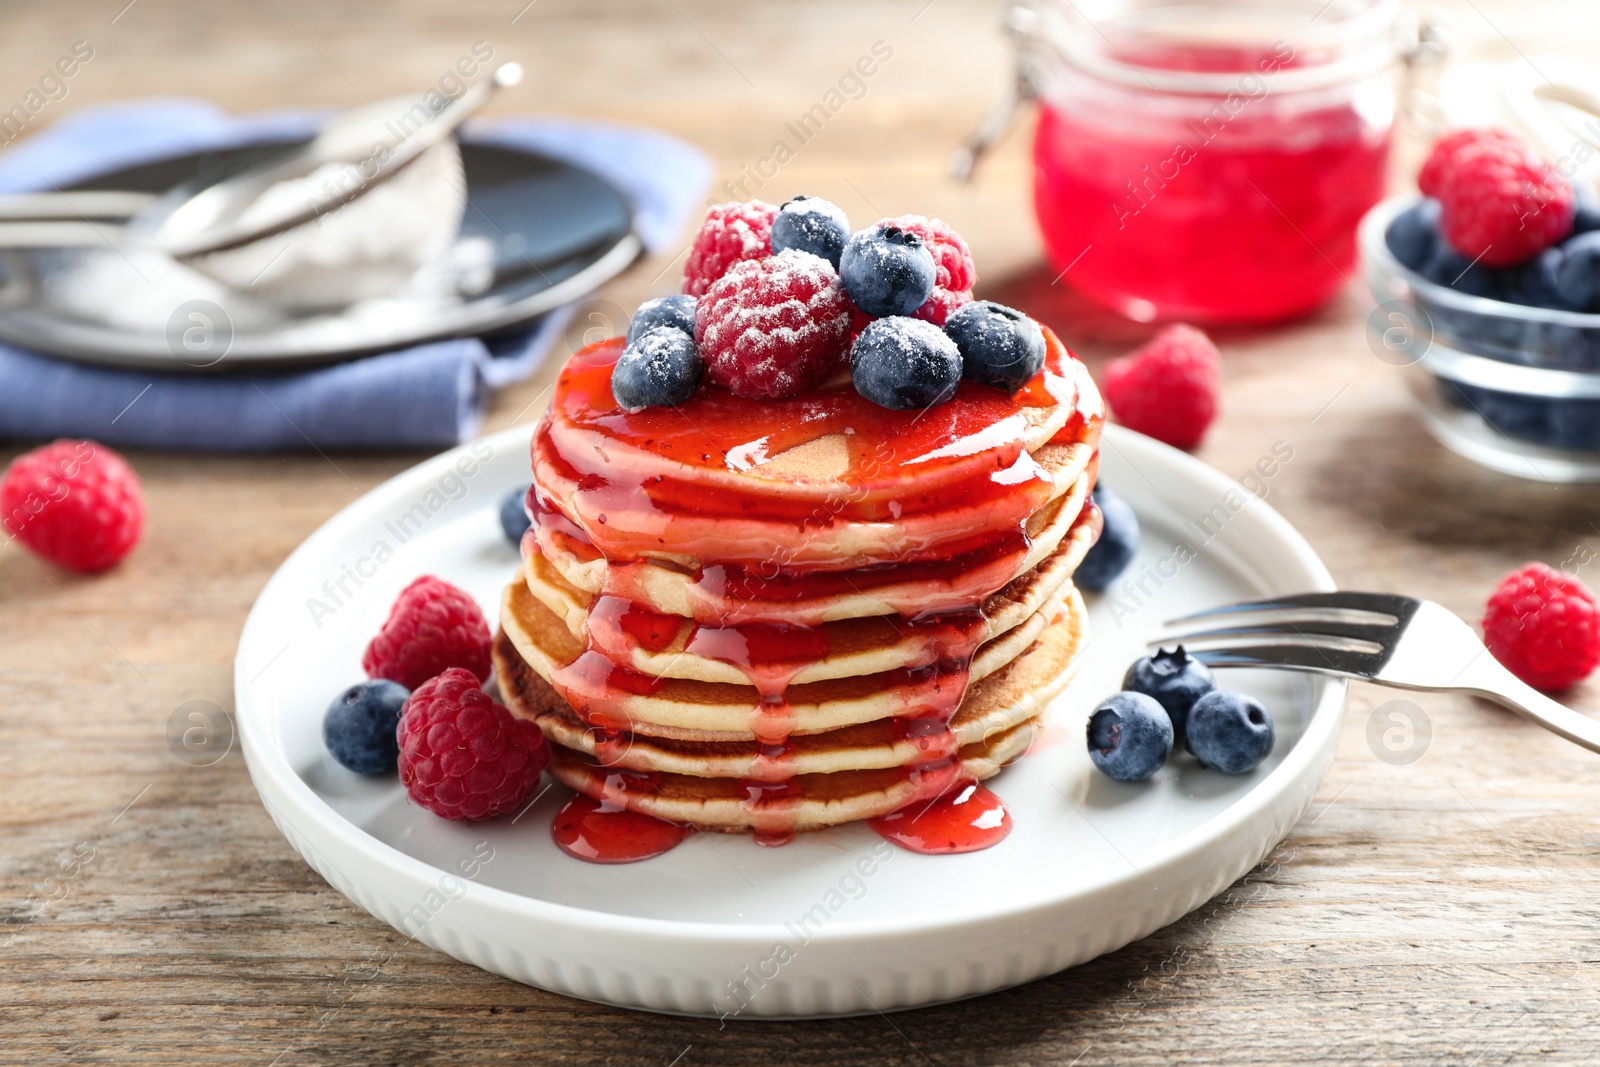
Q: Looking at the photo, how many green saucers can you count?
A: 0